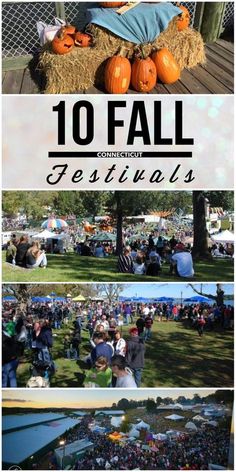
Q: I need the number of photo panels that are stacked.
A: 4